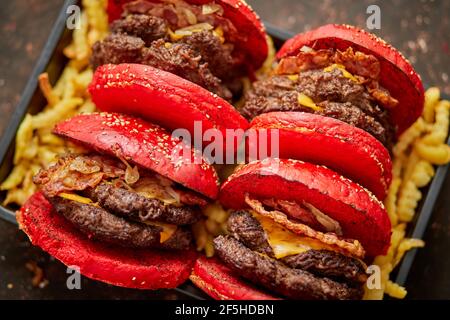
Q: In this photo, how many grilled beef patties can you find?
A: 8